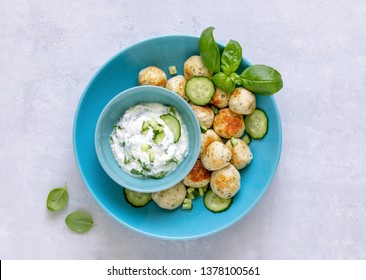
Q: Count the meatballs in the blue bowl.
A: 13